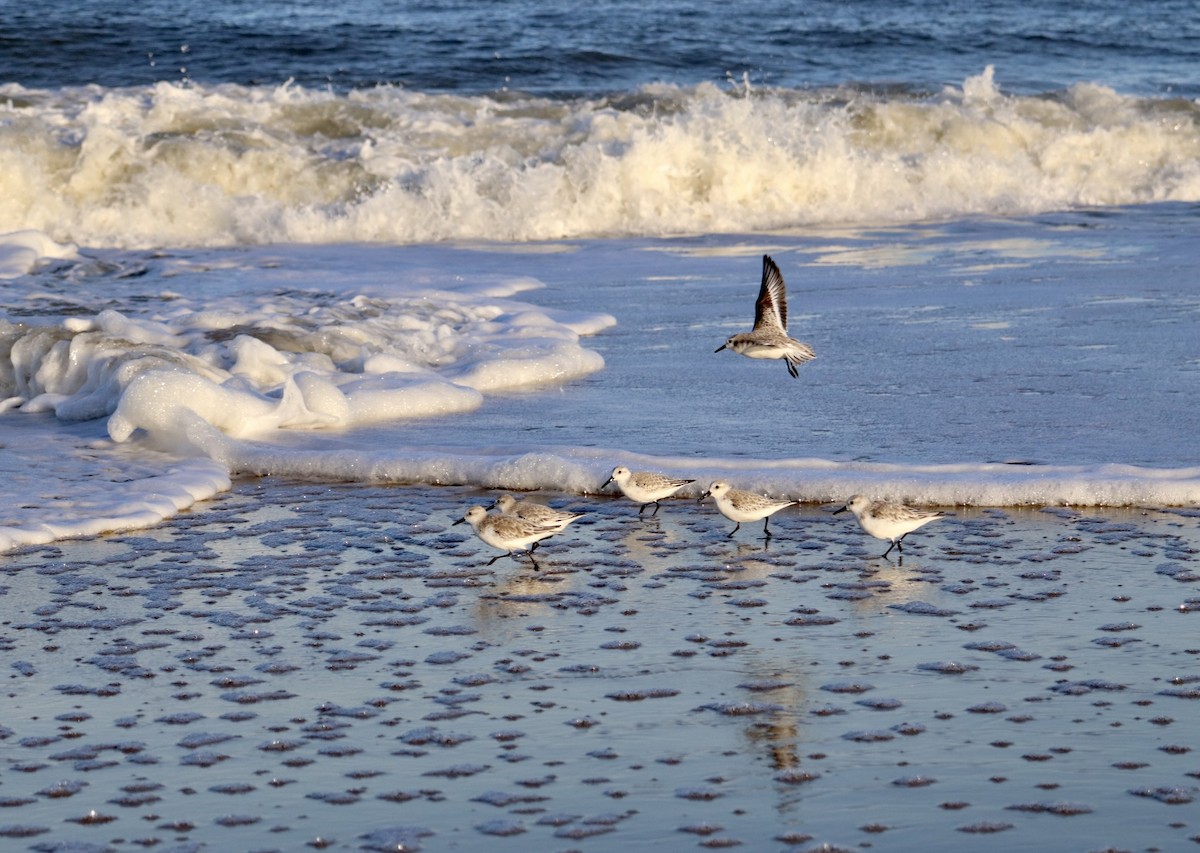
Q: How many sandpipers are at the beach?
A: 6